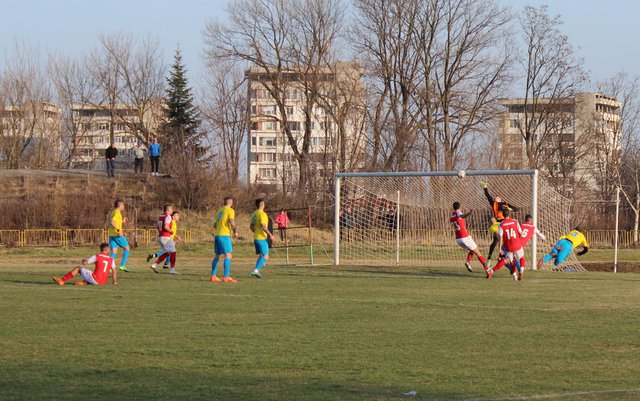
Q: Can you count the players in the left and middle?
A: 6